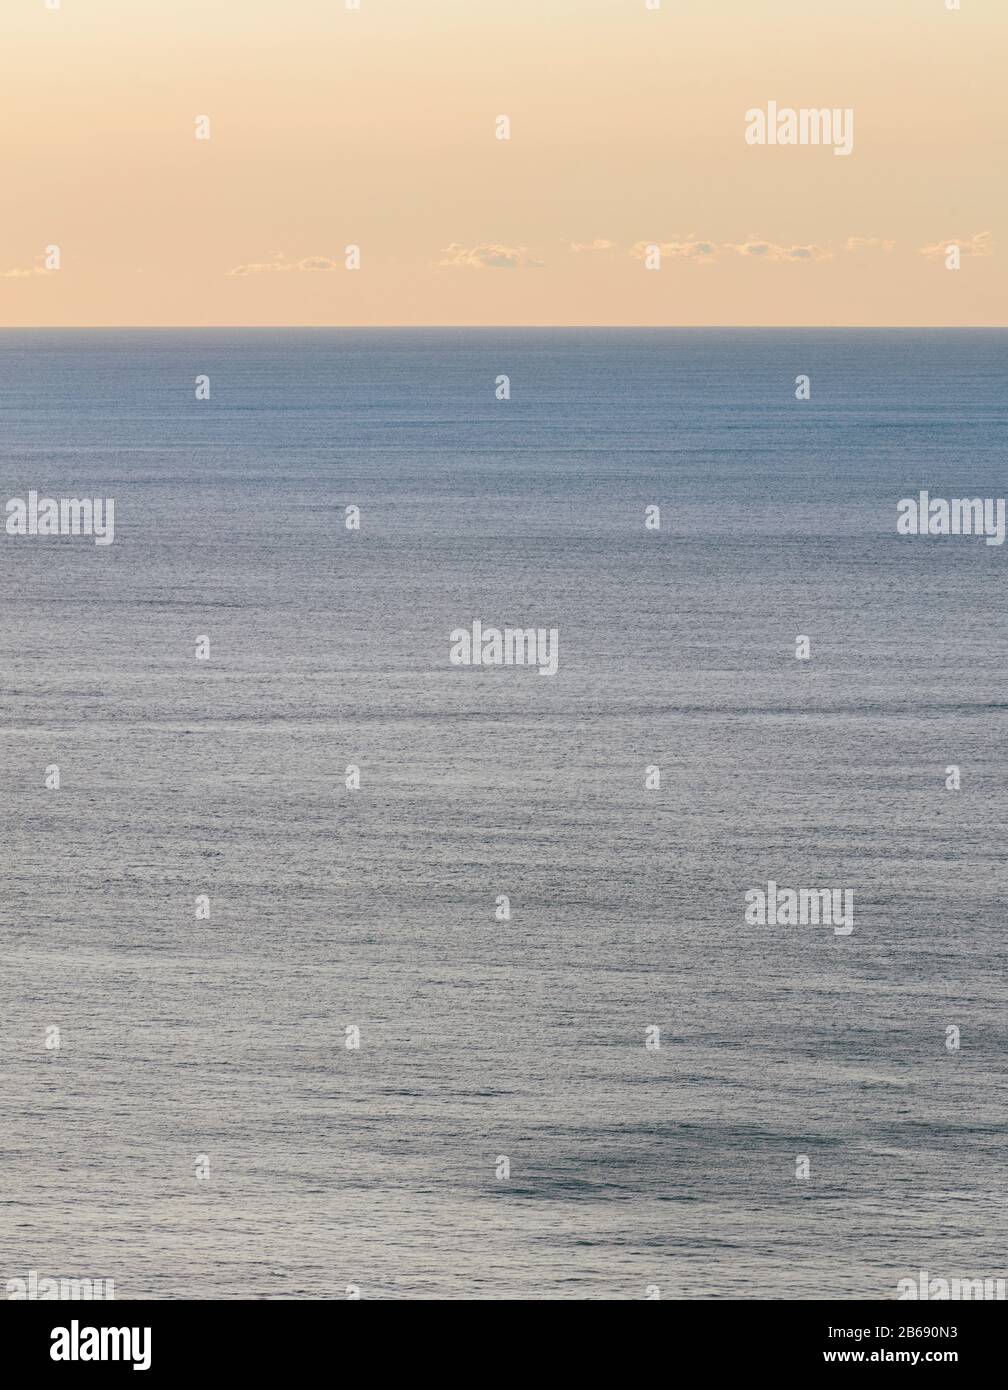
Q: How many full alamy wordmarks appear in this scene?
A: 6